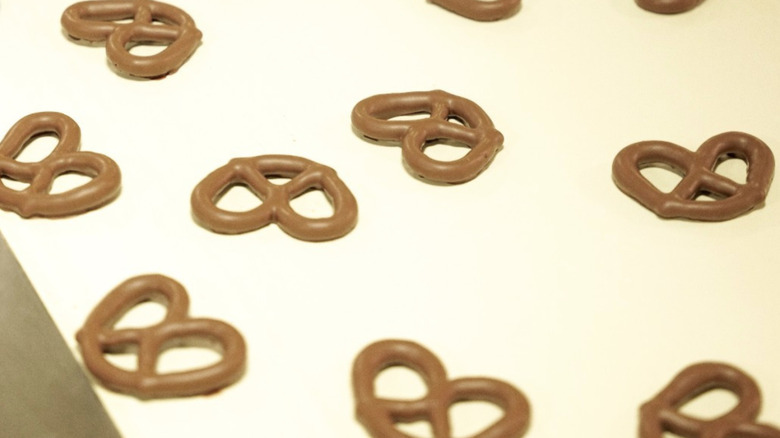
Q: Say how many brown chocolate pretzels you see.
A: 10